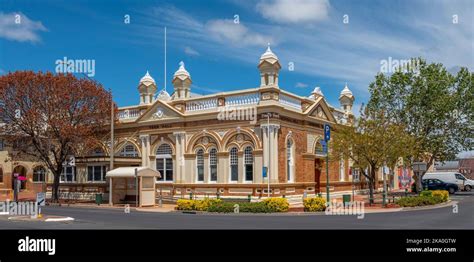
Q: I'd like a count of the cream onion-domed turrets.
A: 4